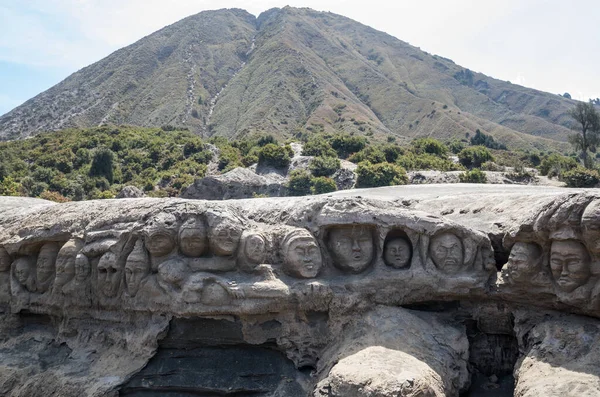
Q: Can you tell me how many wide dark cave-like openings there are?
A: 2